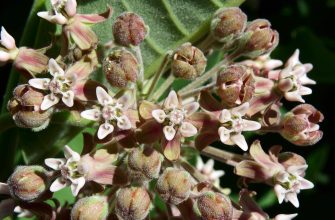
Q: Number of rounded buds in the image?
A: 14